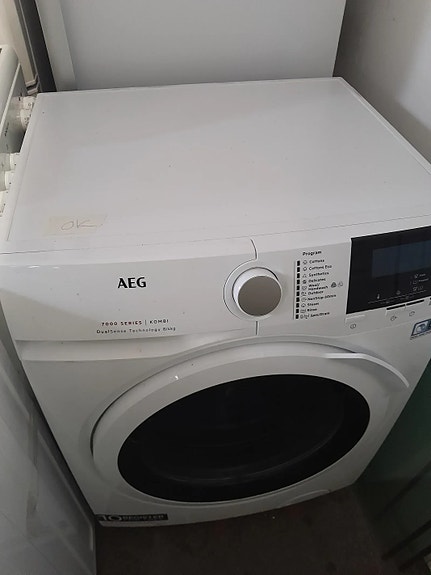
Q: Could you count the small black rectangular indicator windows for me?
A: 10